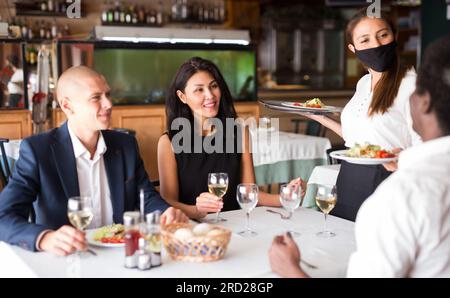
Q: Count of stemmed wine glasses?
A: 5